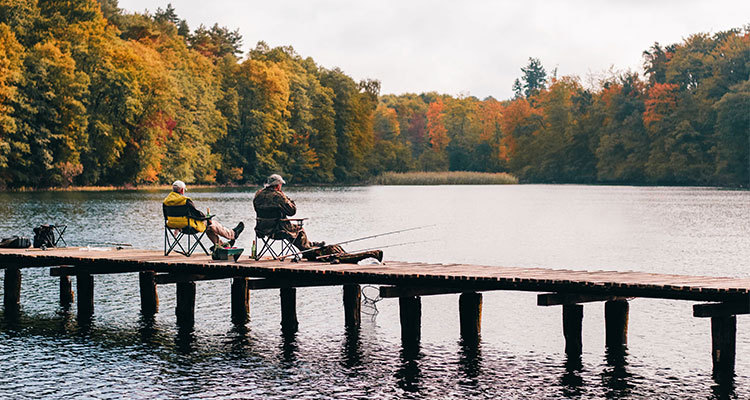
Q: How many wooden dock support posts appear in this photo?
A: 13